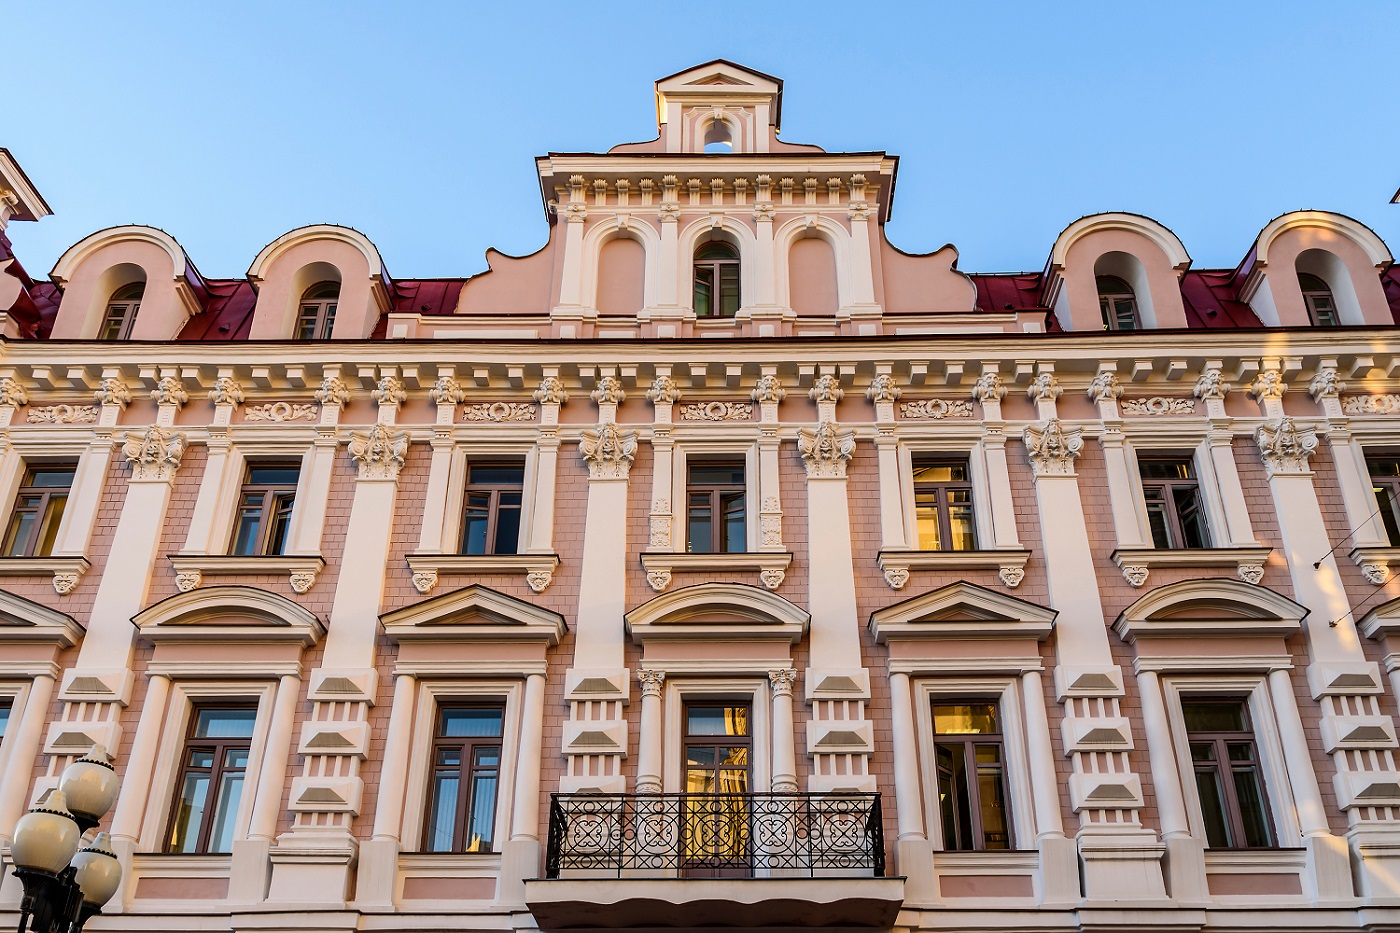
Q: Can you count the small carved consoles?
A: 12